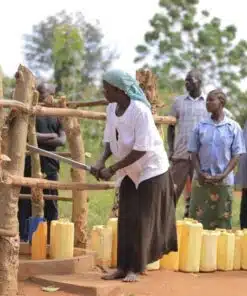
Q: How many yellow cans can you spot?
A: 11